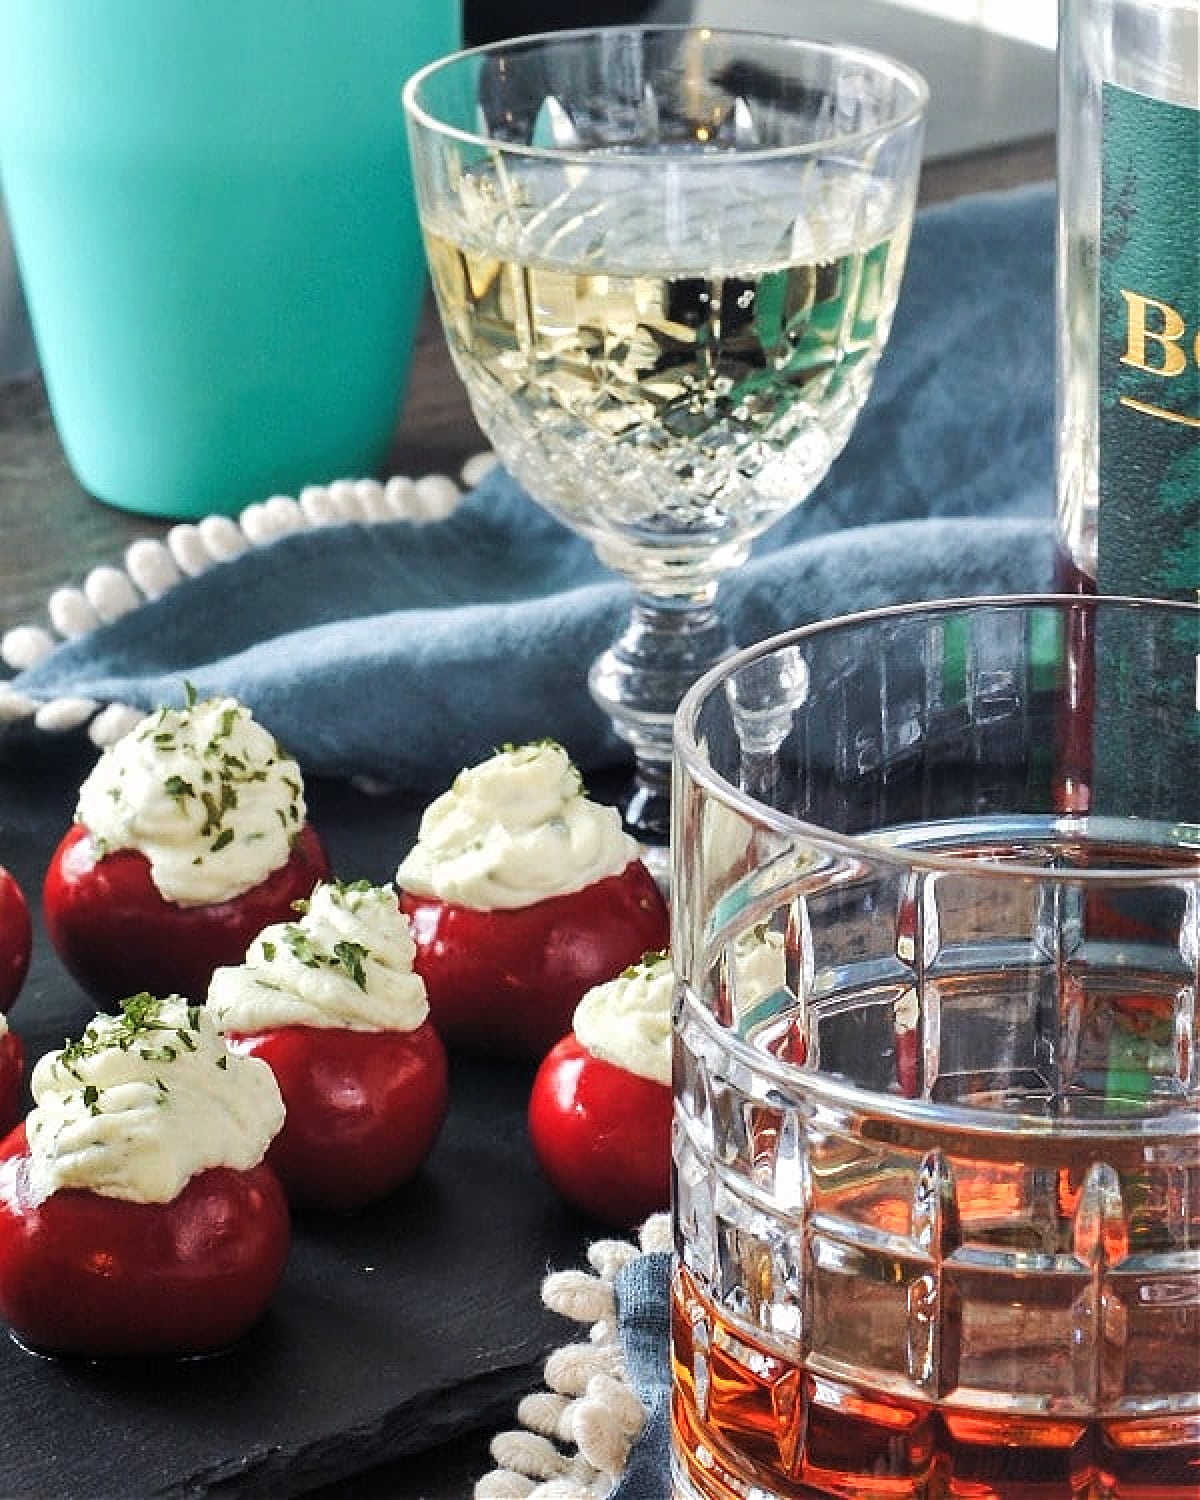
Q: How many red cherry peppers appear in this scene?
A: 7